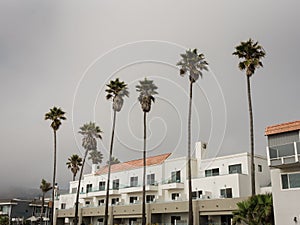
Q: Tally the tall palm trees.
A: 6